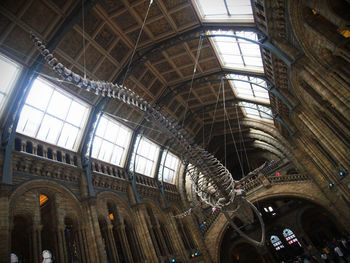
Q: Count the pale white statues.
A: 2